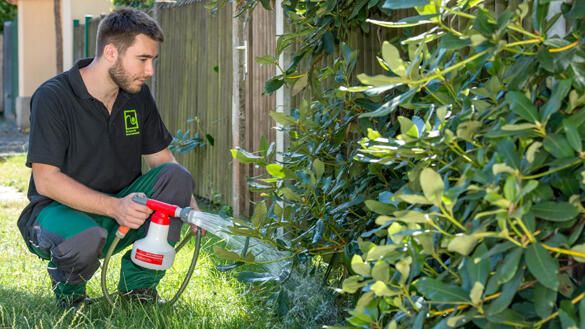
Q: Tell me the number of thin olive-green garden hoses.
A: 1